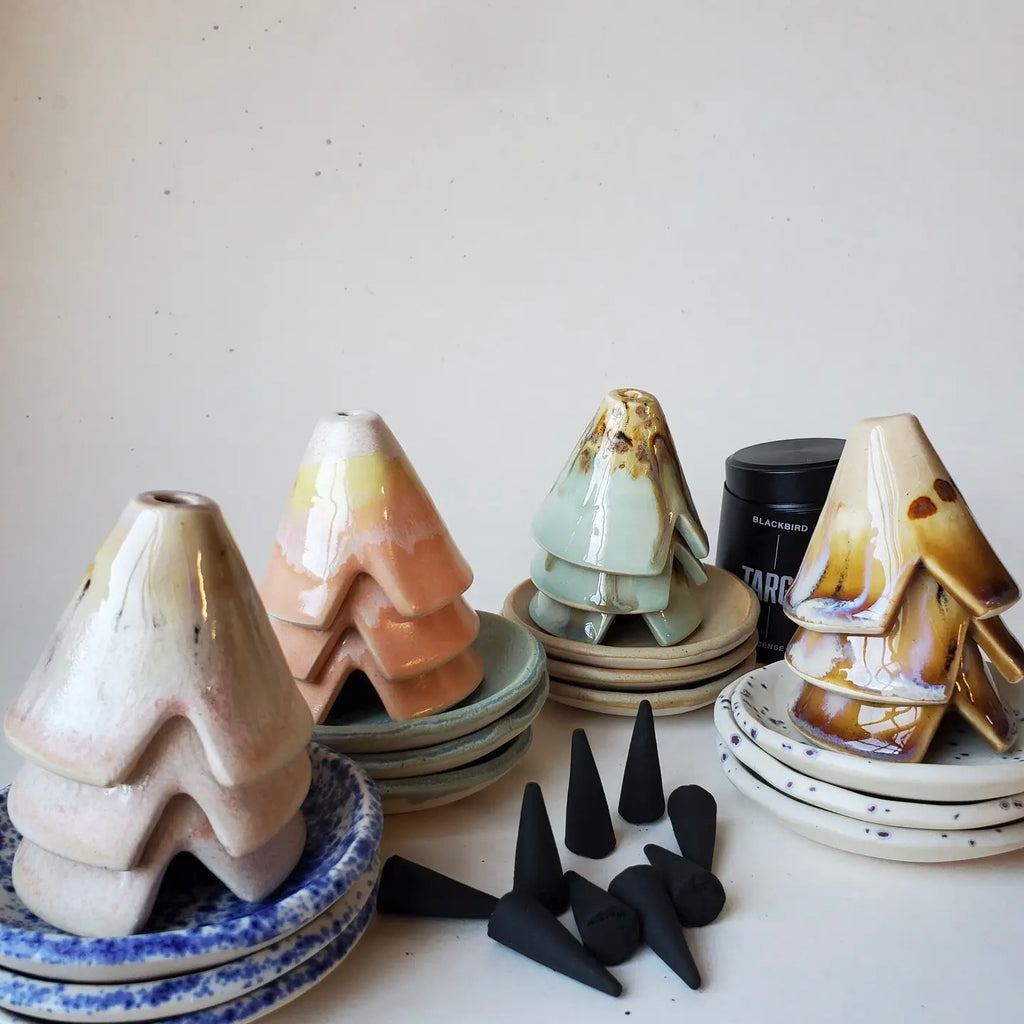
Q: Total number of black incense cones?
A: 9